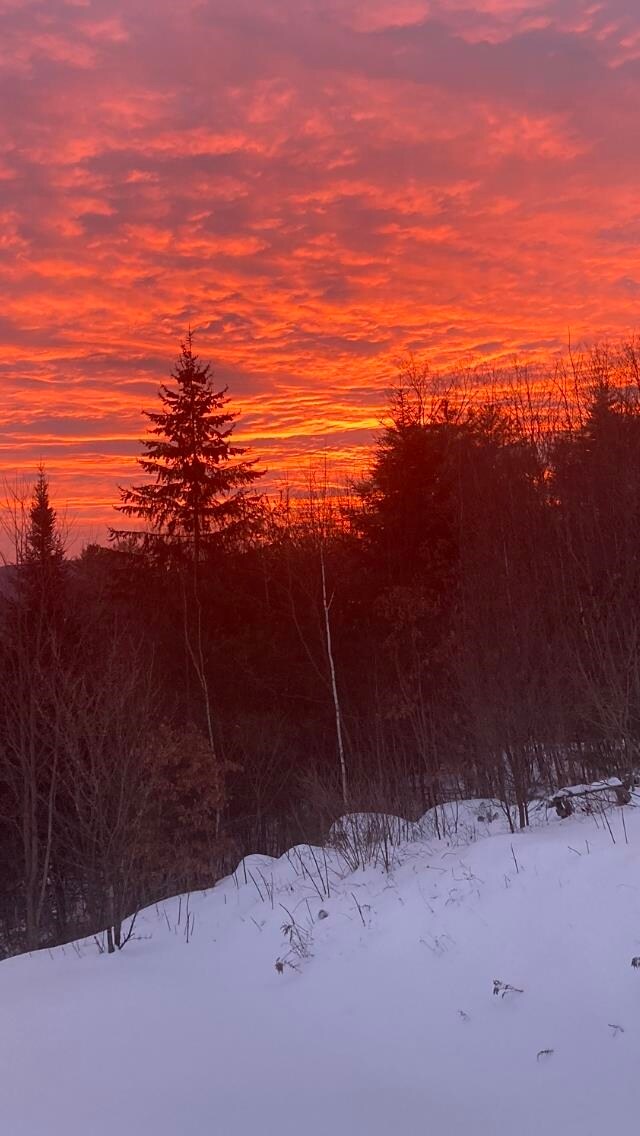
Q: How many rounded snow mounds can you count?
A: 4